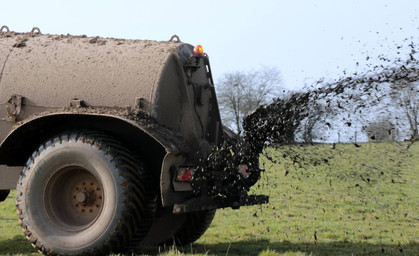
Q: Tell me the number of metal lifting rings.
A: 3